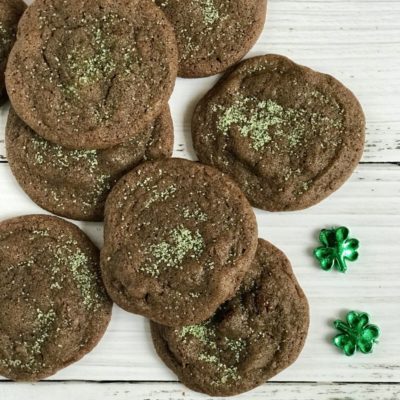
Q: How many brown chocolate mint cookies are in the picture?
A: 8